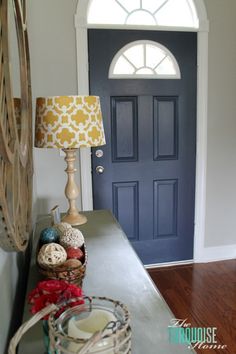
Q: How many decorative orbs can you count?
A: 6